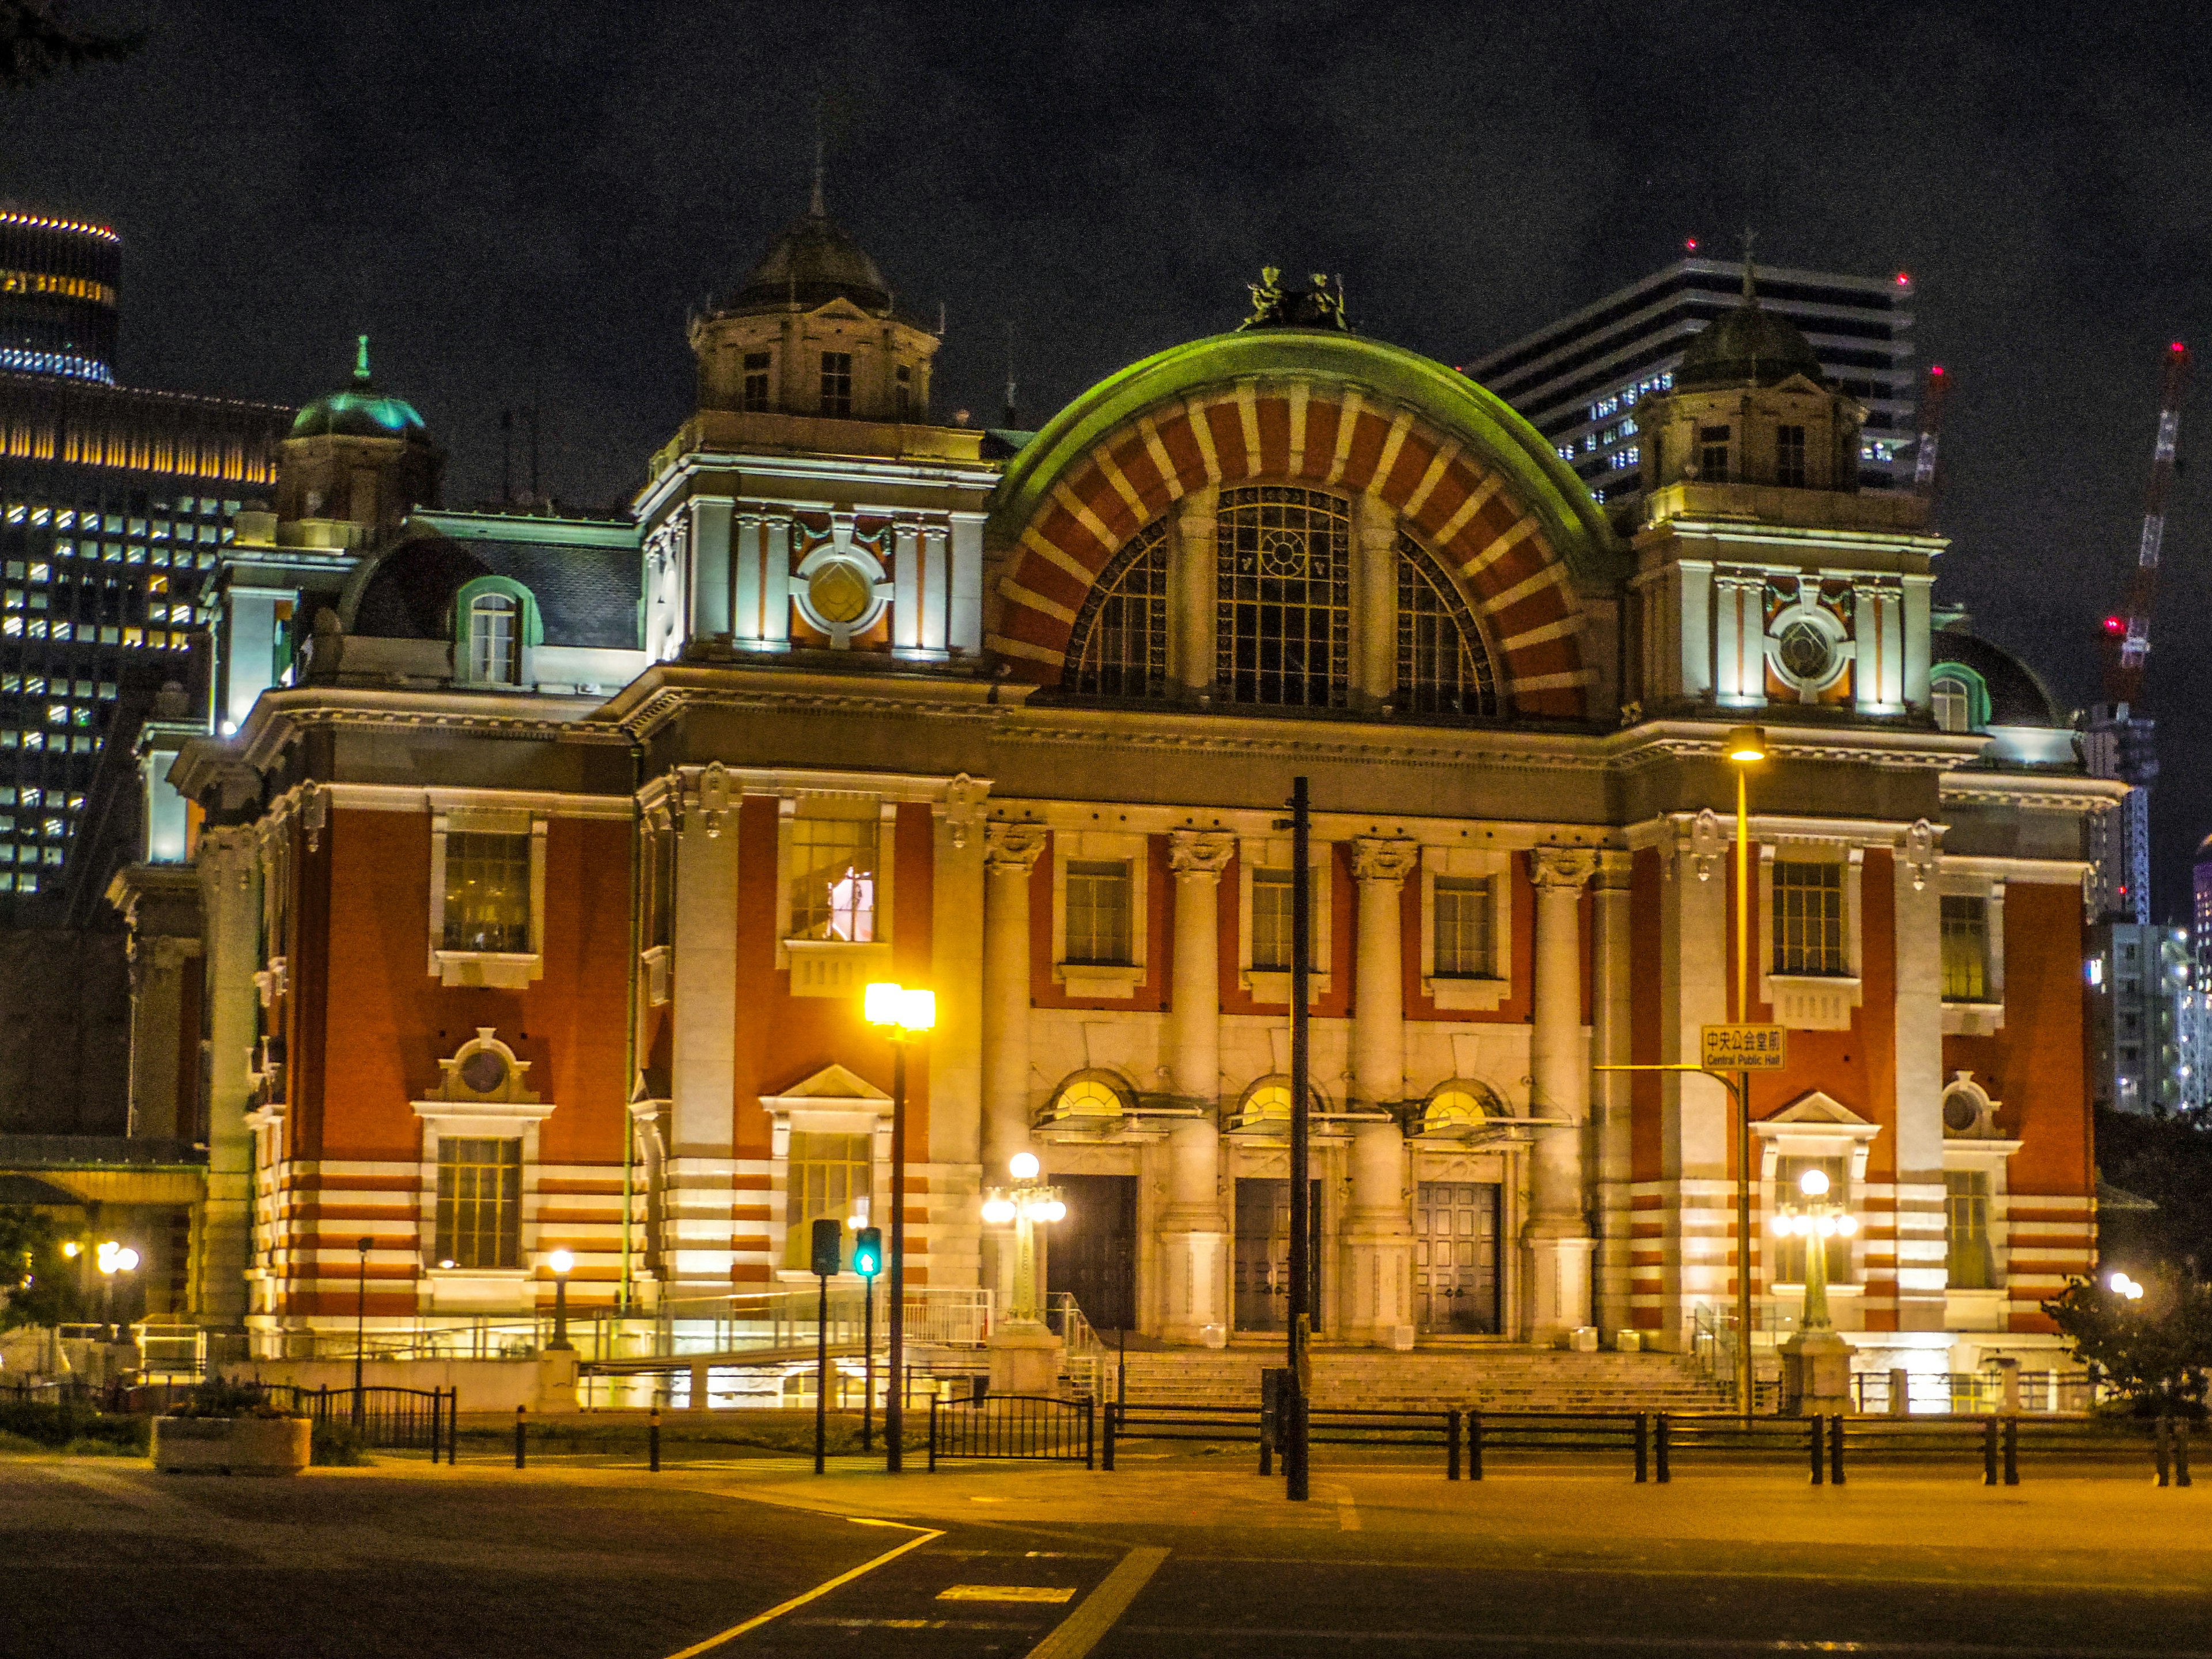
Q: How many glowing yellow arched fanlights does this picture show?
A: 3